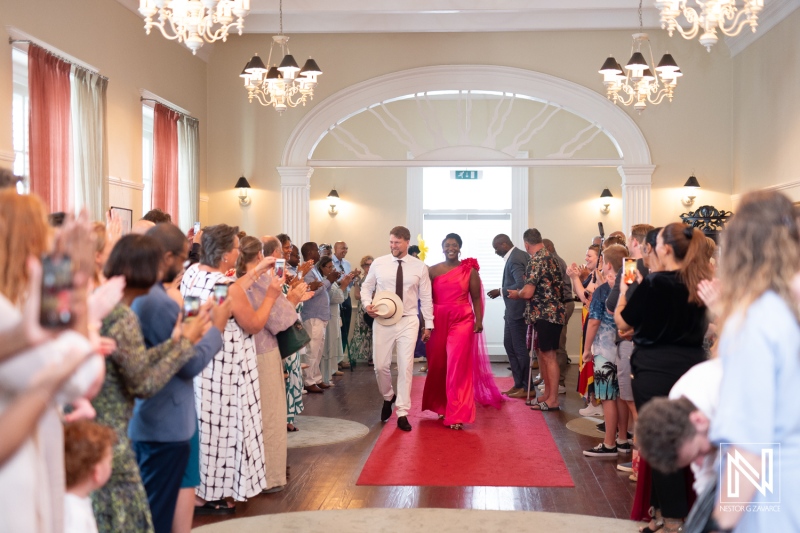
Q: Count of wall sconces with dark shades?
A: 4